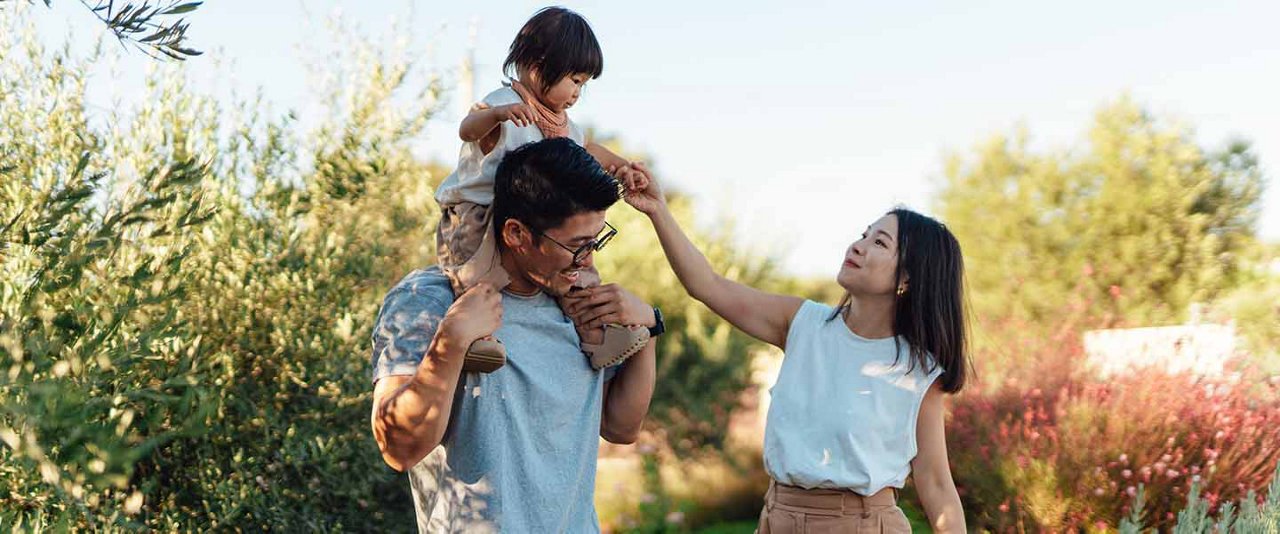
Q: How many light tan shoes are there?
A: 2